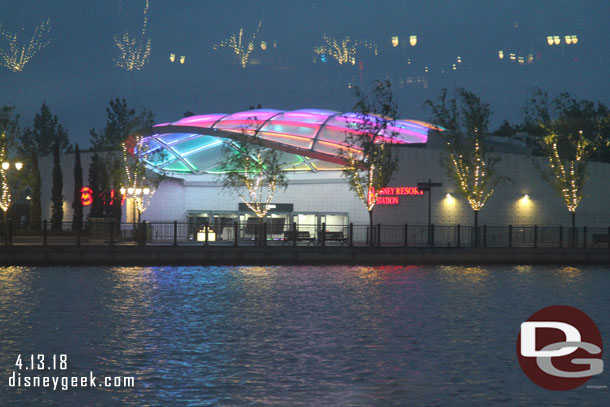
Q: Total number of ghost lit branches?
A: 4